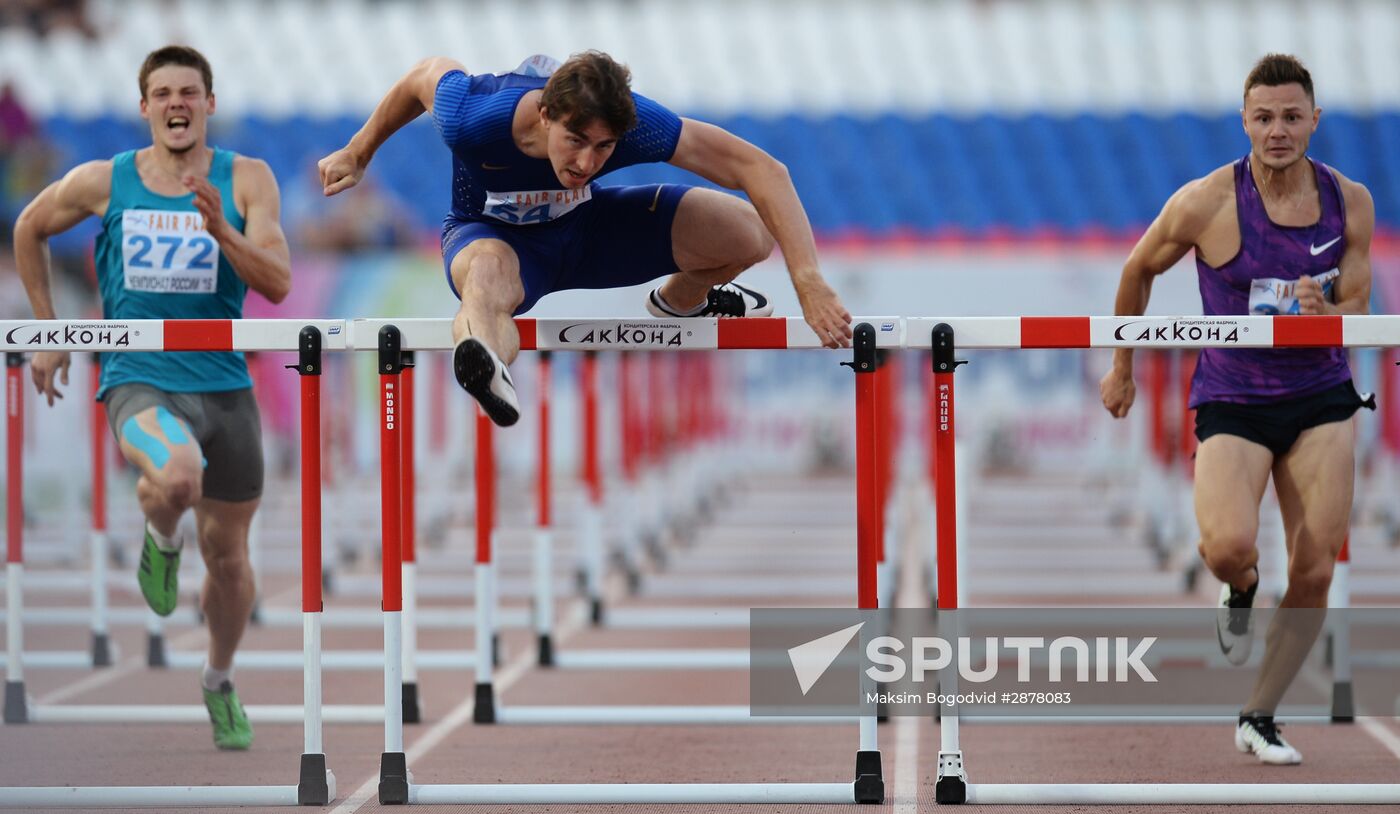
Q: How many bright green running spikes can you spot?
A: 2